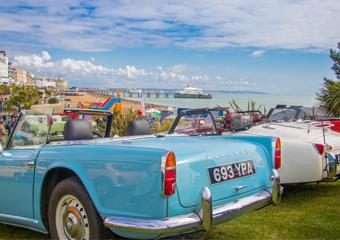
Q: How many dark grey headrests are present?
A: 2